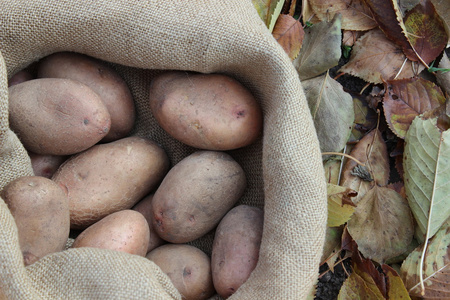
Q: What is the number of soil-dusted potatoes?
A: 12